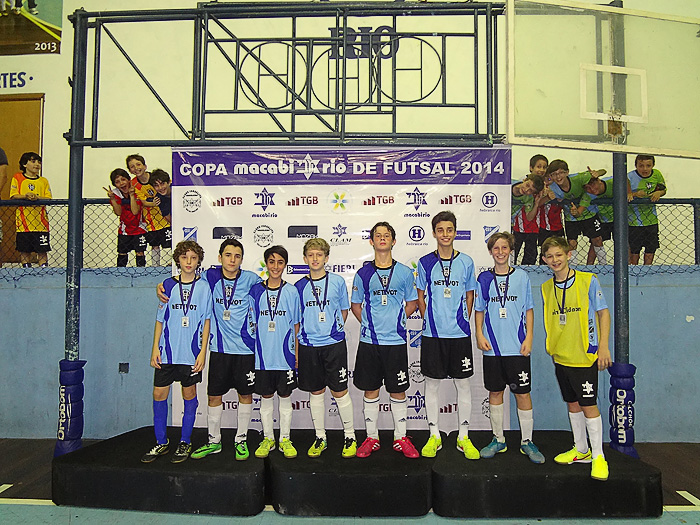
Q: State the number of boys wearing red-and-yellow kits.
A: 2